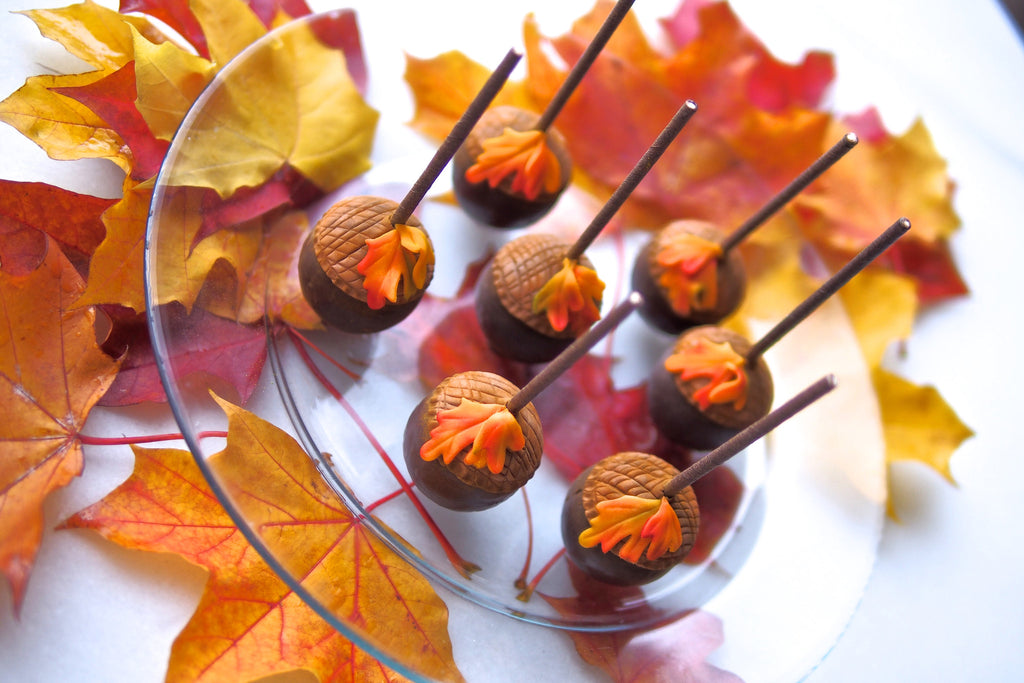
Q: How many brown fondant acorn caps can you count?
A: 7